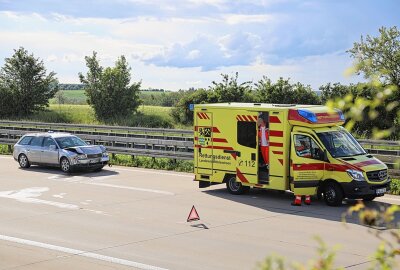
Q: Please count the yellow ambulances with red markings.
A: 1